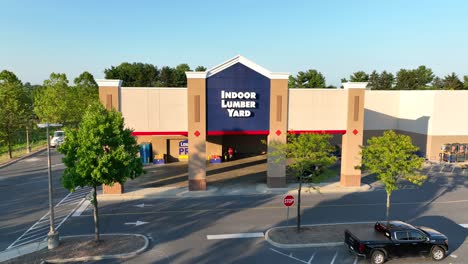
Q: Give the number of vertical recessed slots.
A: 4